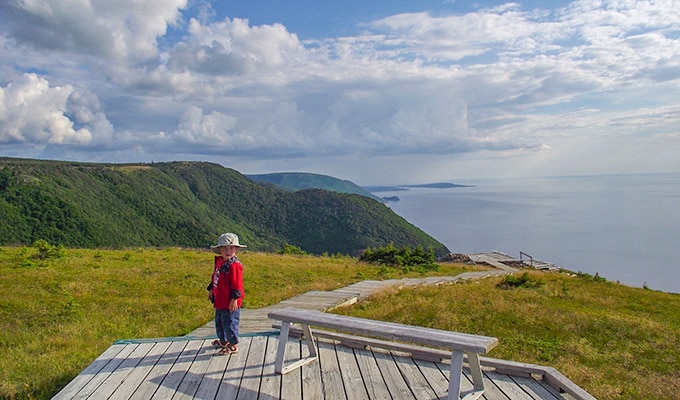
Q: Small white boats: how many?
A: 0